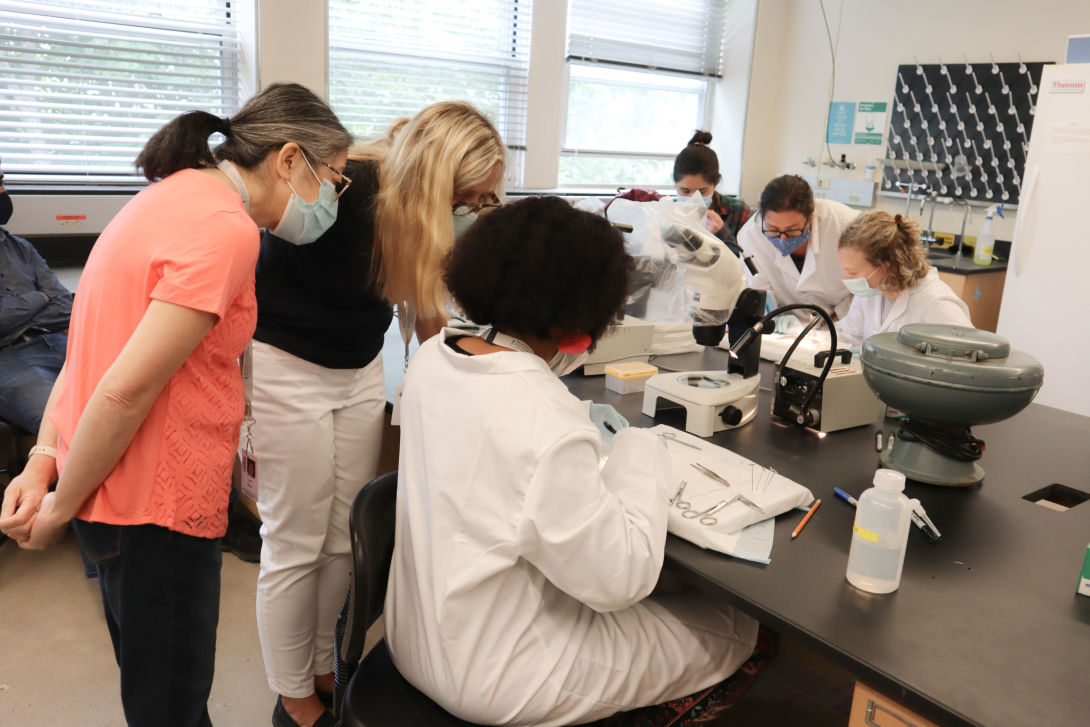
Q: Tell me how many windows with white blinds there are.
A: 3